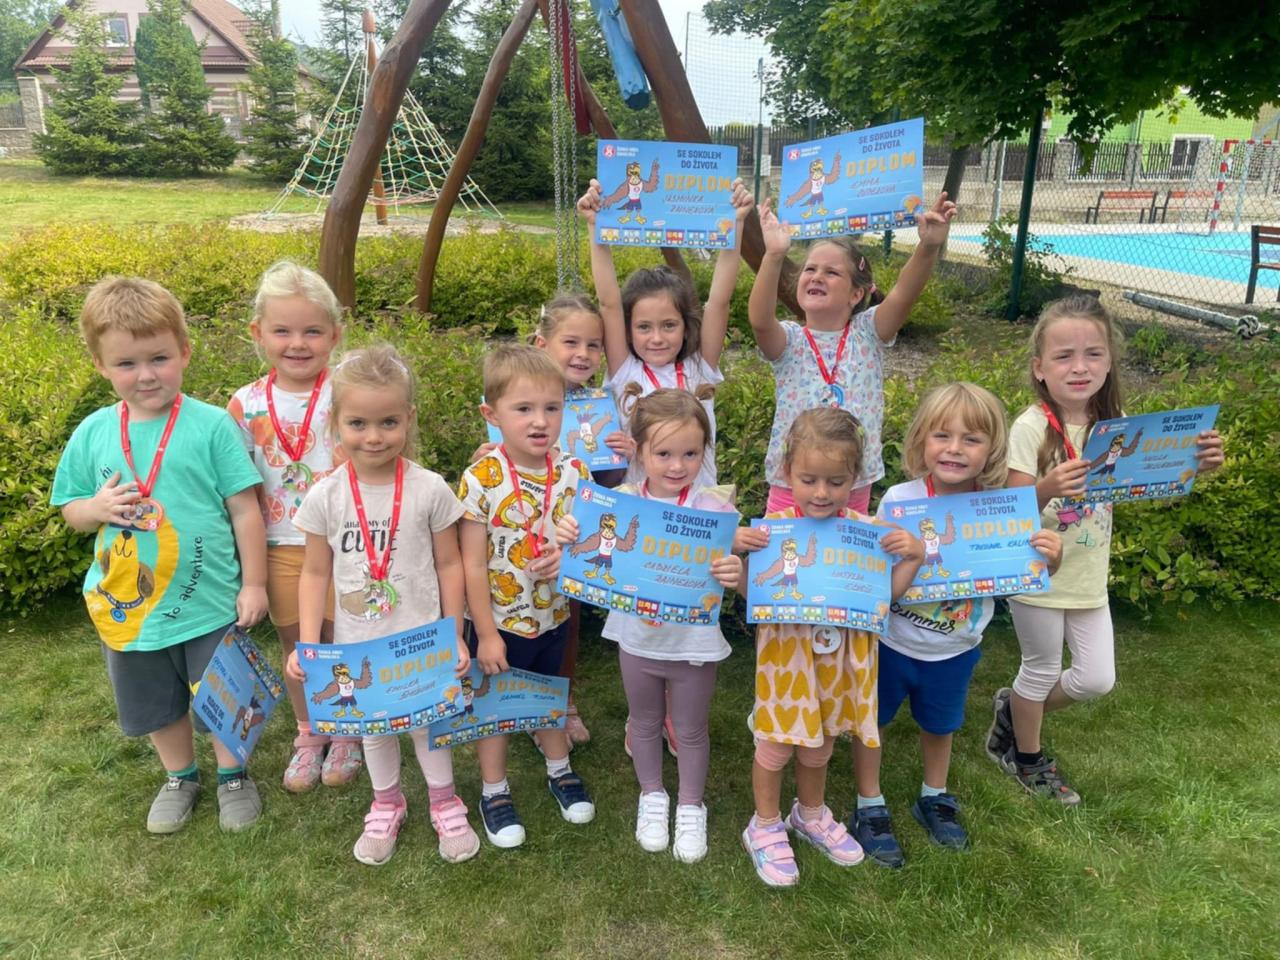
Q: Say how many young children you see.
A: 11